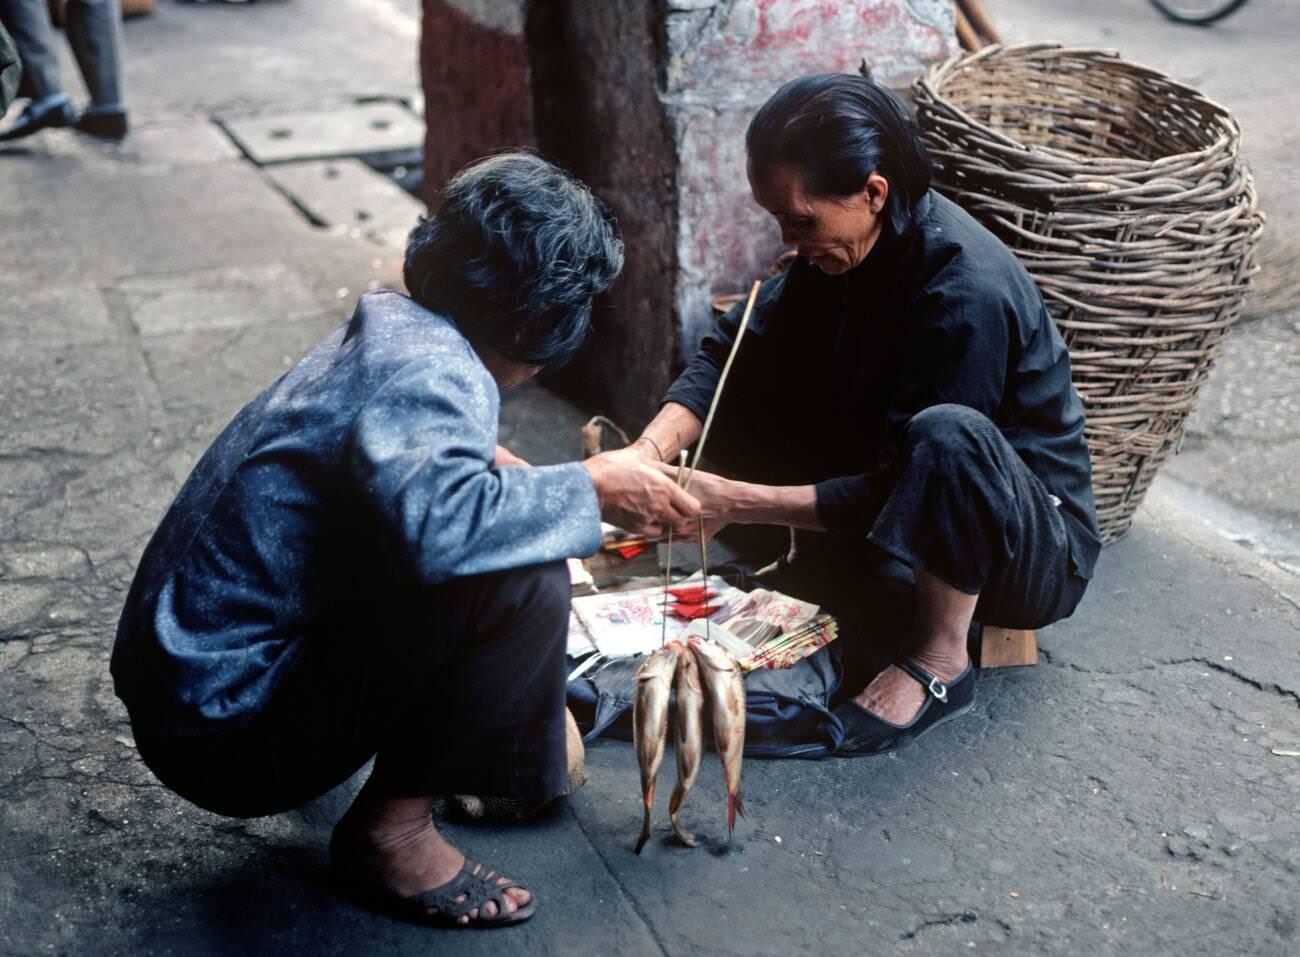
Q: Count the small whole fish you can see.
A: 3